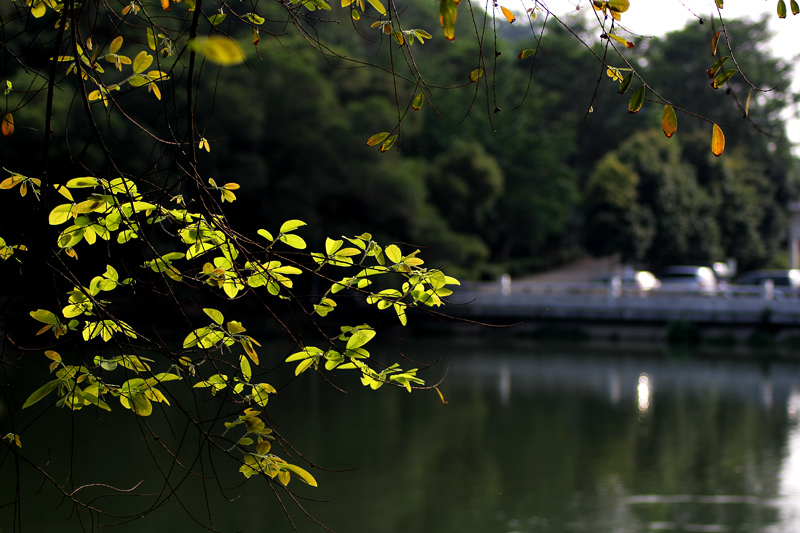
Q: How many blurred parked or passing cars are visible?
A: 3